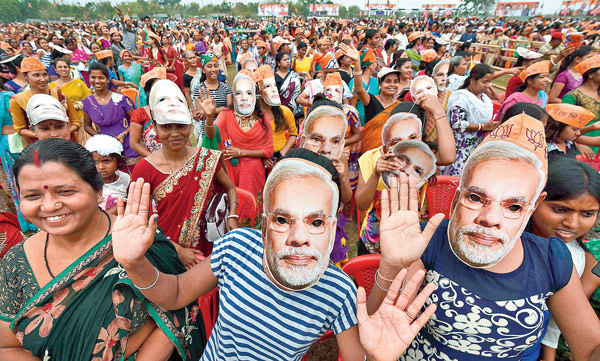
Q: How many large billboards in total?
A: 6